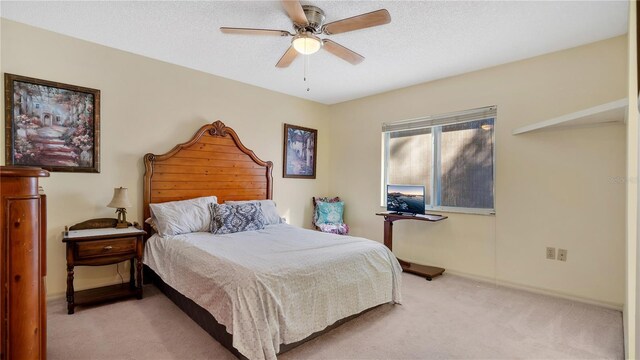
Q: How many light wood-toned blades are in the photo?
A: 5